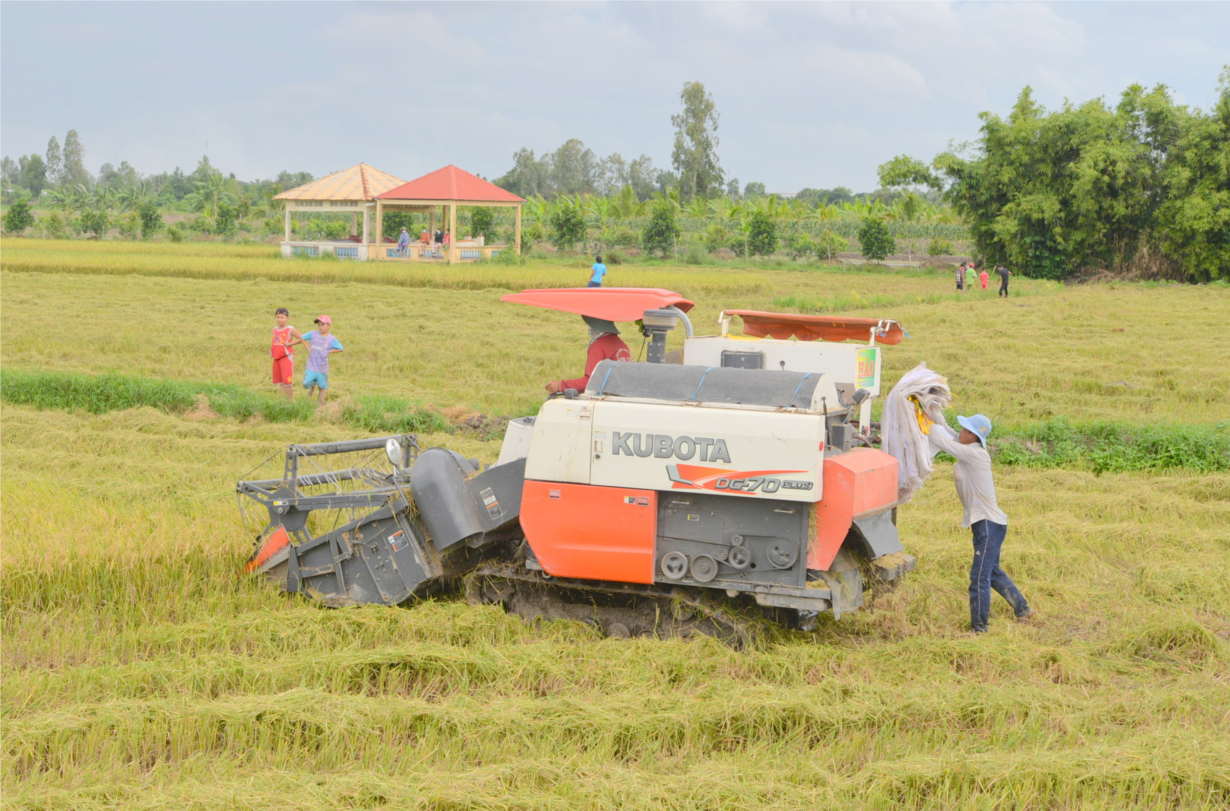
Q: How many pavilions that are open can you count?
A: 2